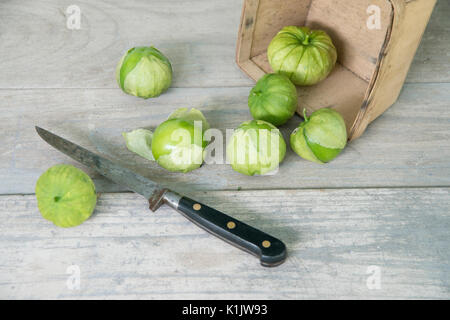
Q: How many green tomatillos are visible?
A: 7